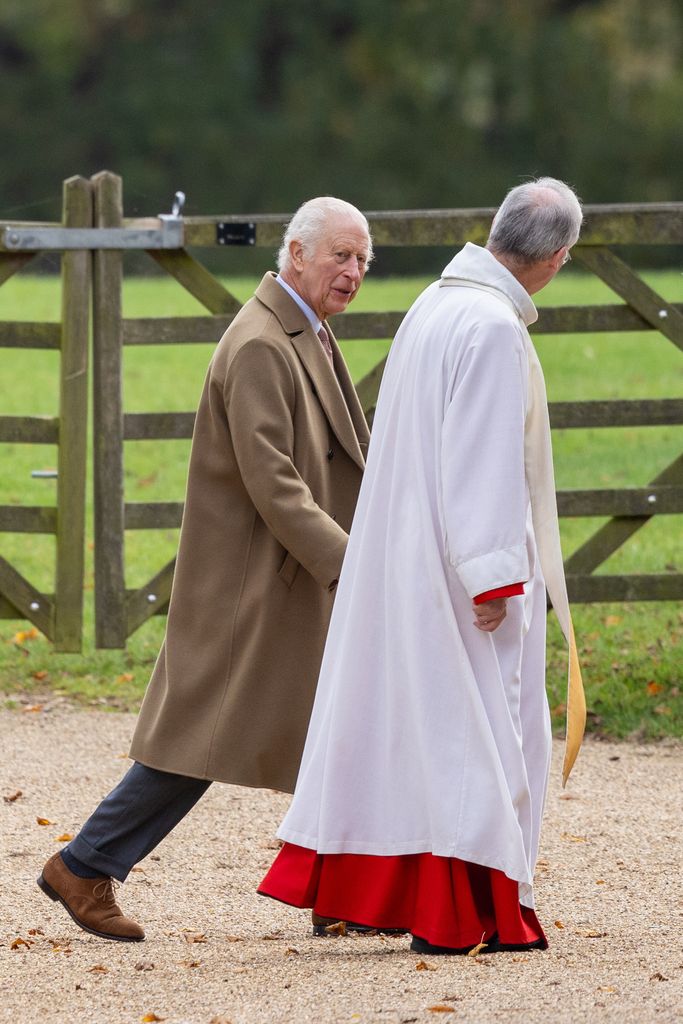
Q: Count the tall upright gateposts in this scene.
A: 2